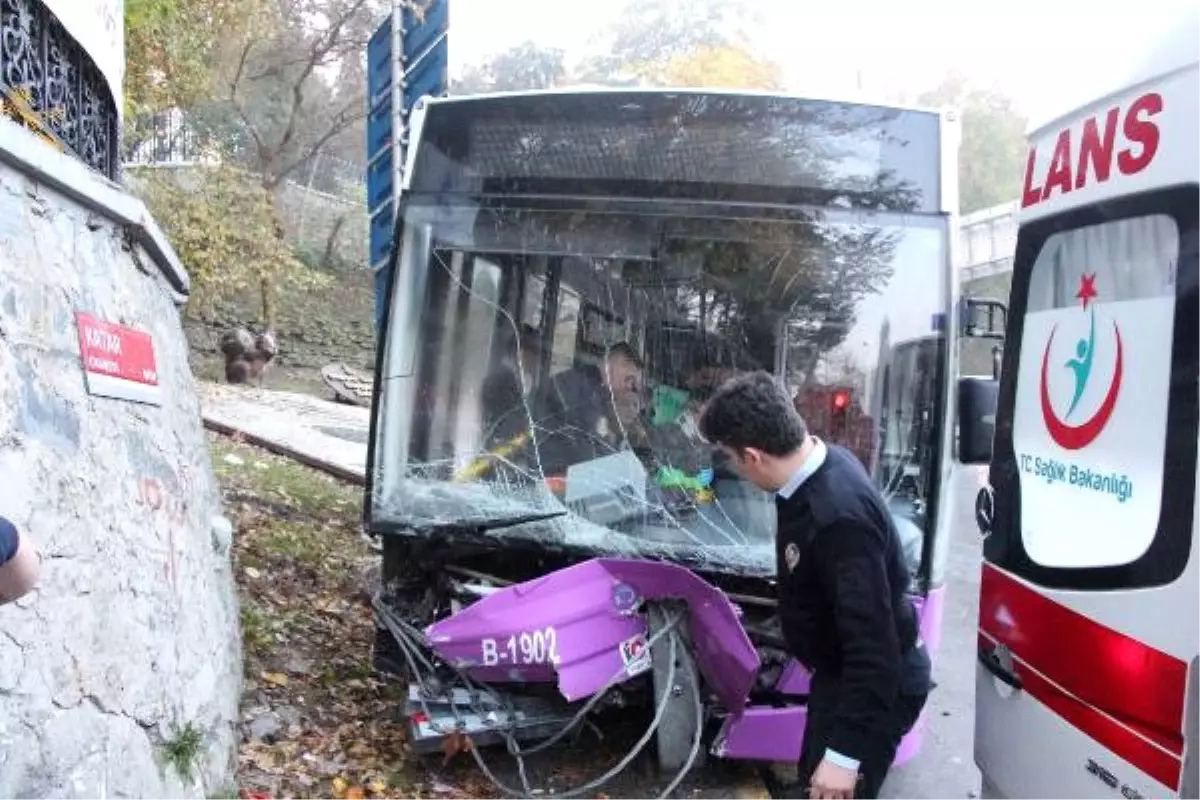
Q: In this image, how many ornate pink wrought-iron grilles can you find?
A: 0